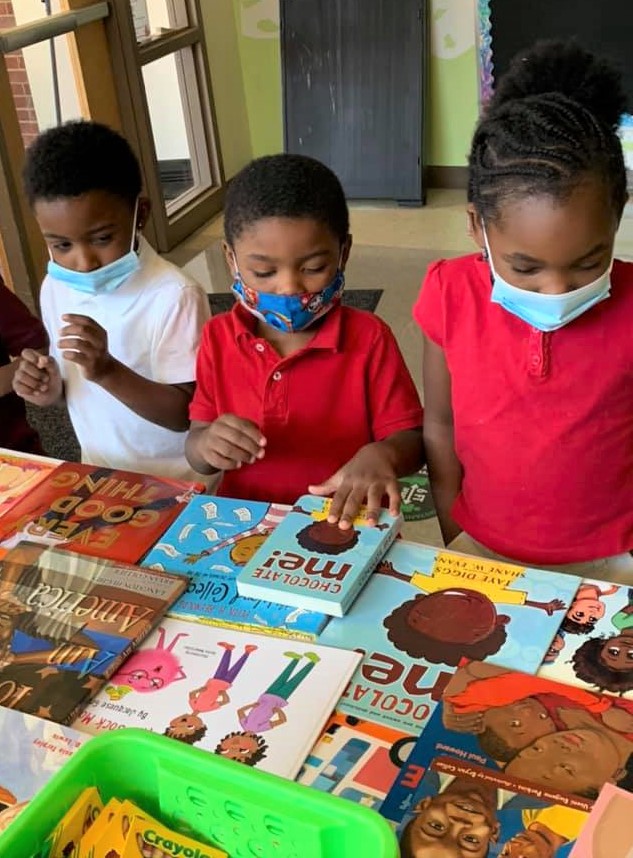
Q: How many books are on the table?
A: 13